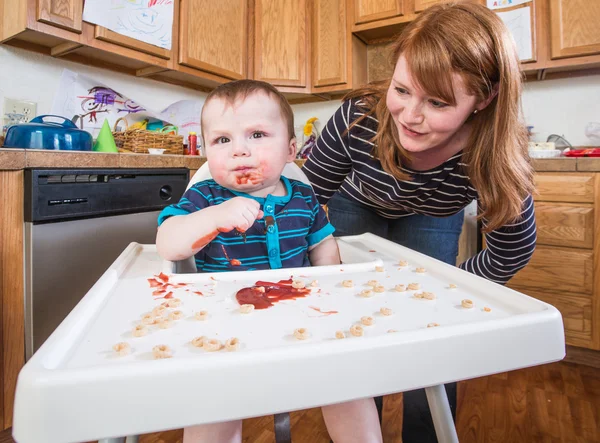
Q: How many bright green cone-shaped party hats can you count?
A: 1